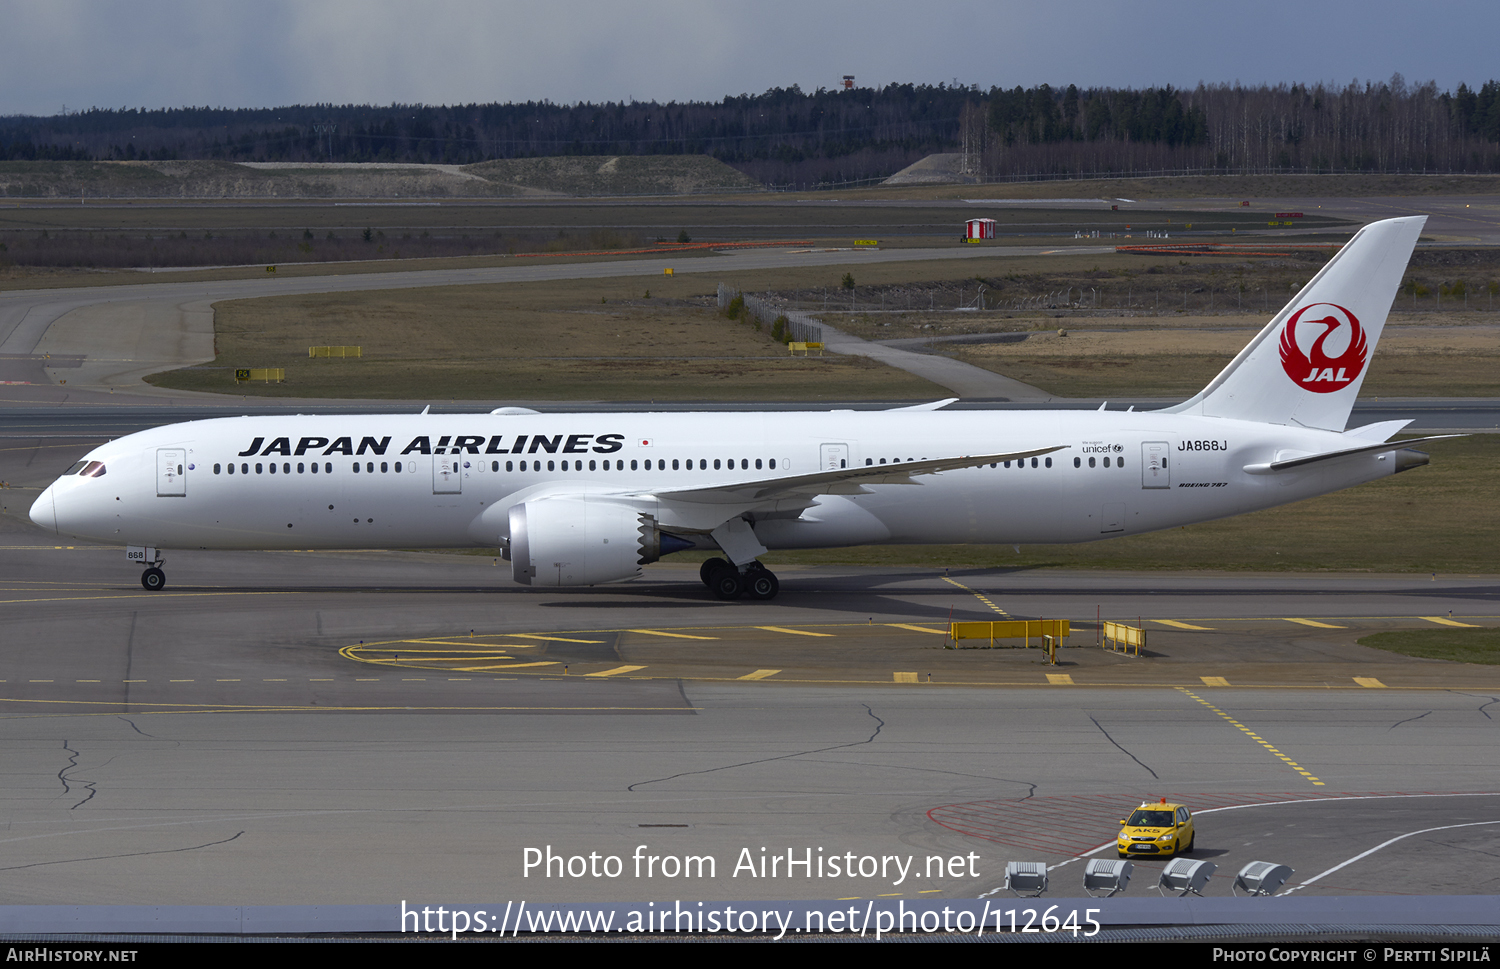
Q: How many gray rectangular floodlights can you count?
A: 4